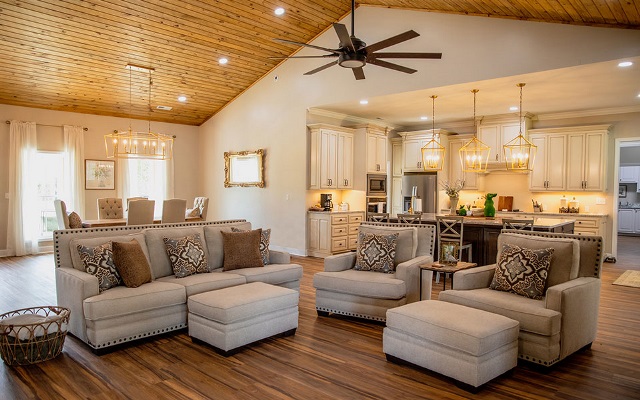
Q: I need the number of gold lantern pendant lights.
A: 3